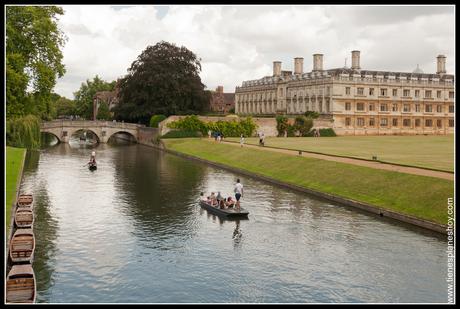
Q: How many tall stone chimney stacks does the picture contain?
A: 5